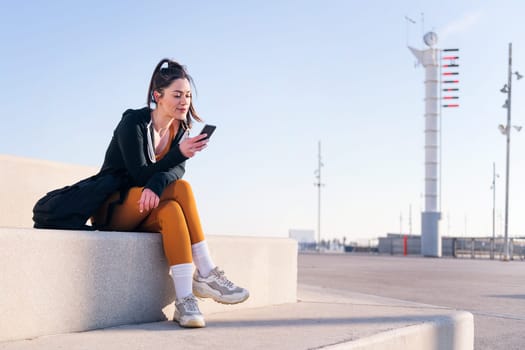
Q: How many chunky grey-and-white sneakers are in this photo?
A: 2